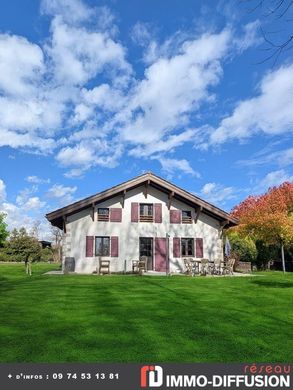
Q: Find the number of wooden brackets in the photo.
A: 7